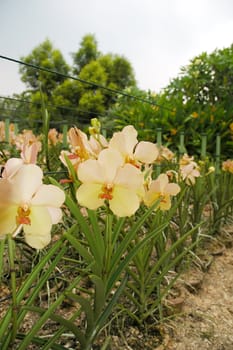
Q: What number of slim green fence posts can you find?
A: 8